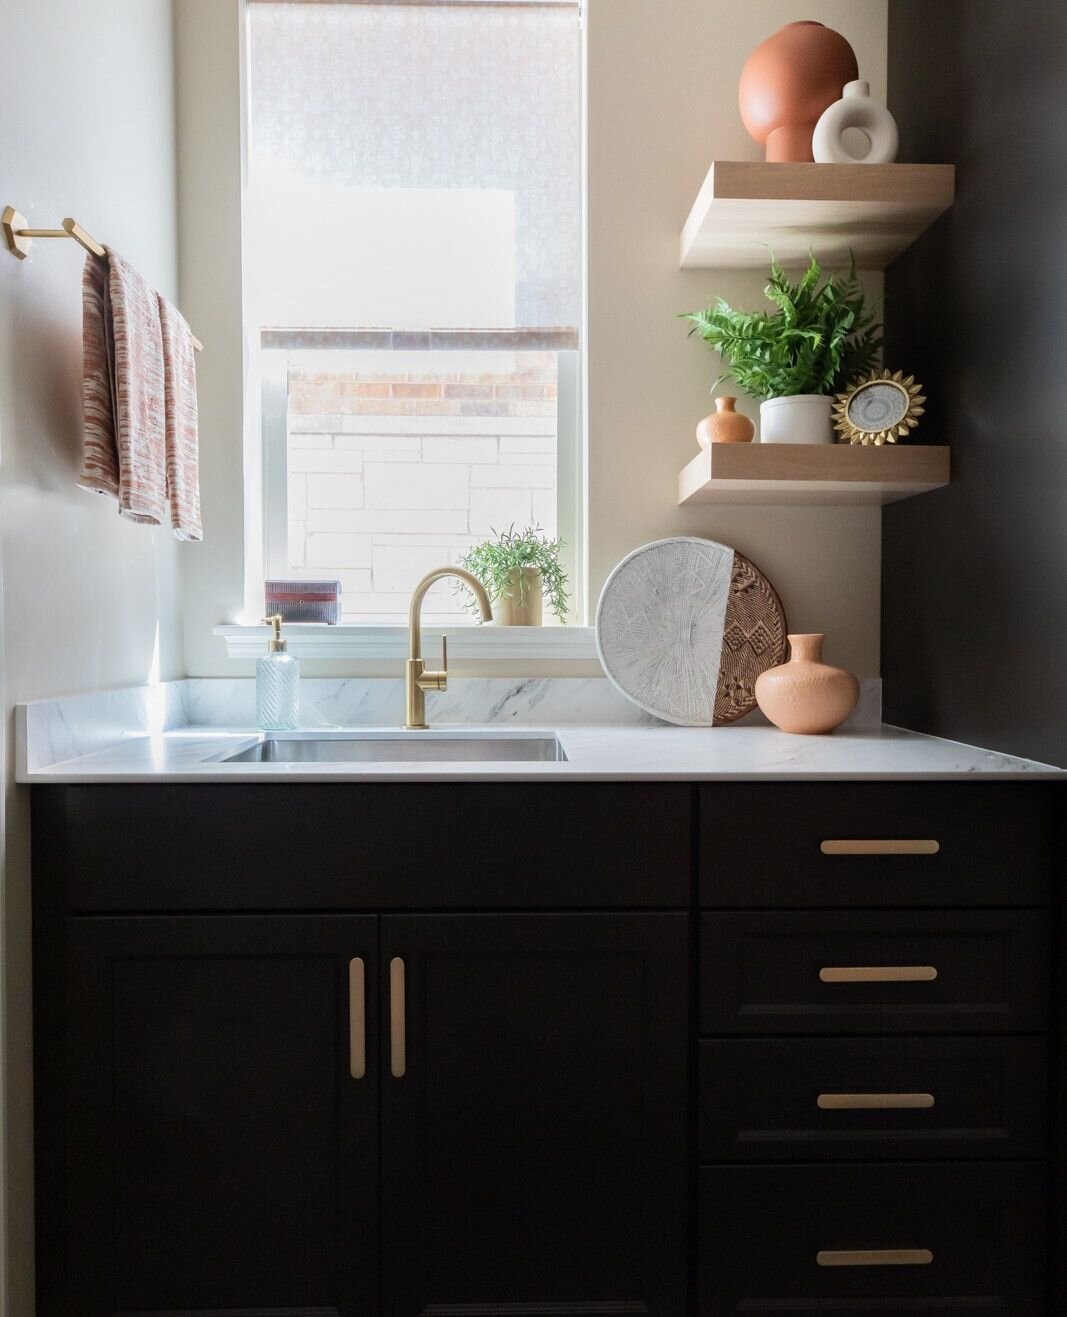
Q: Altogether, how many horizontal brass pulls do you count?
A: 4